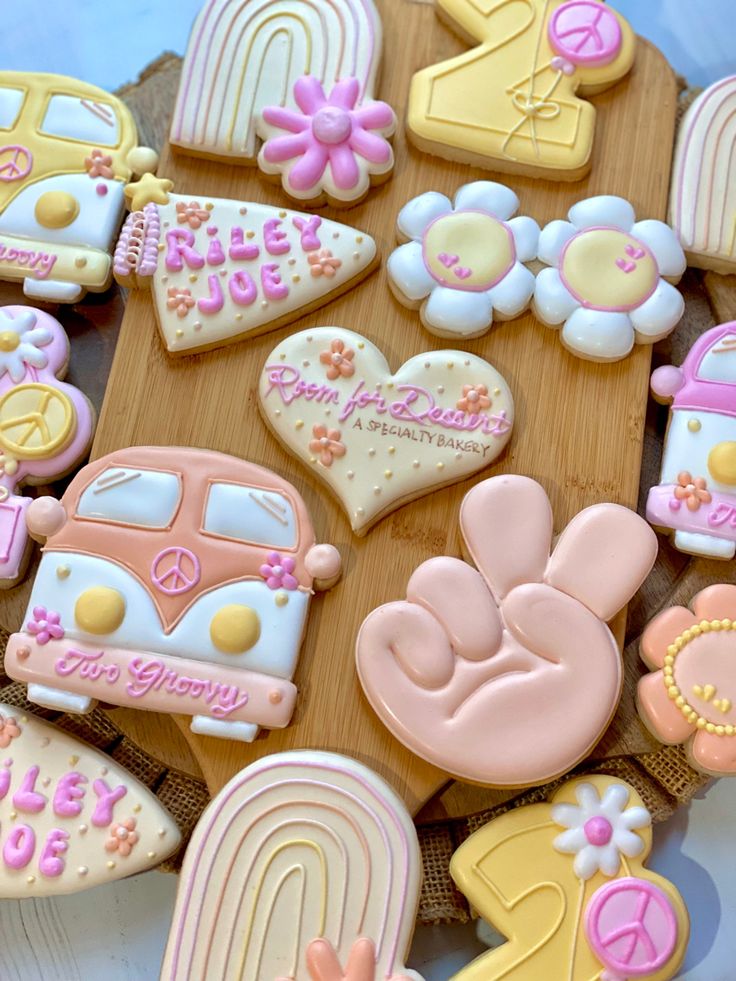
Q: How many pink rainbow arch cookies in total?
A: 3